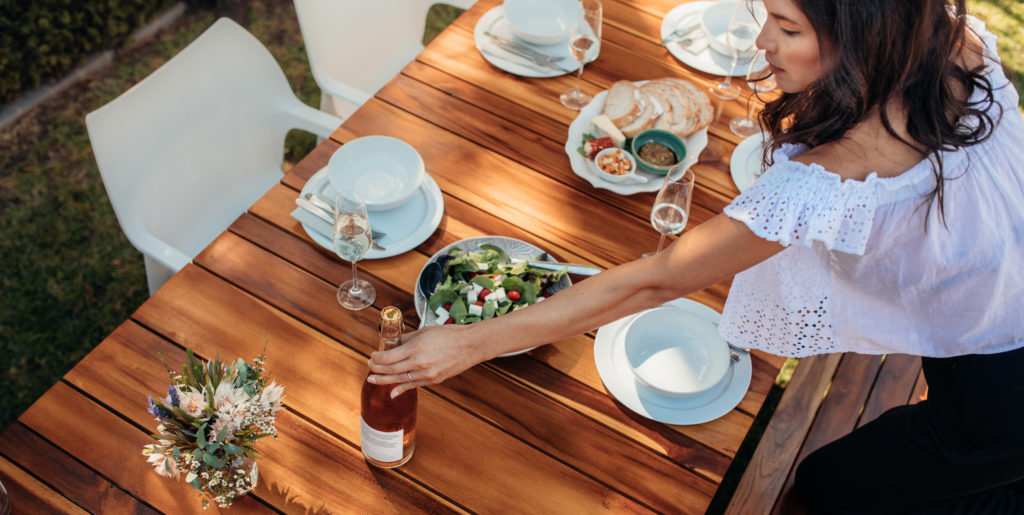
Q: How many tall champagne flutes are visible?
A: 5